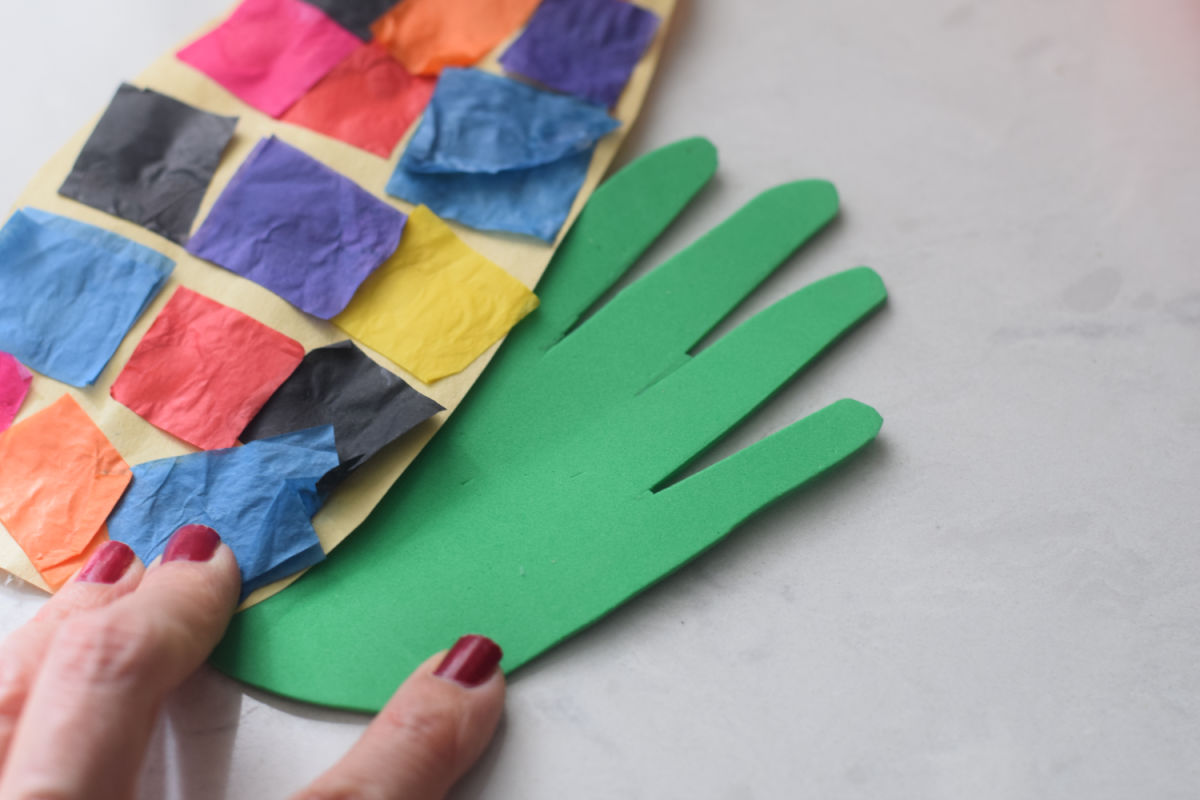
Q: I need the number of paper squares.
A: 15